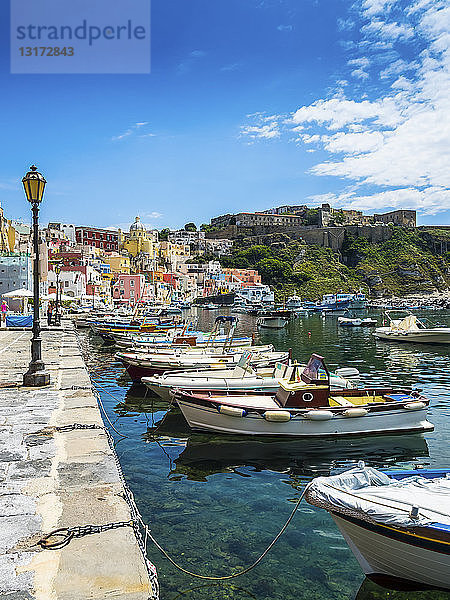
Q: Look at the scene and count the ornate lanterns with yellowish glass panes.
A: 2